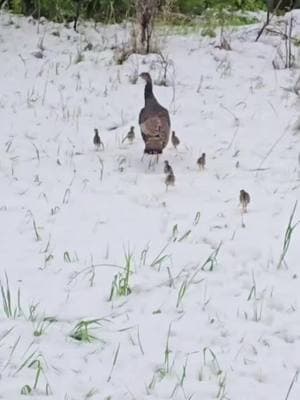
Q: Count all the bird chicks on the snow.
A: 7